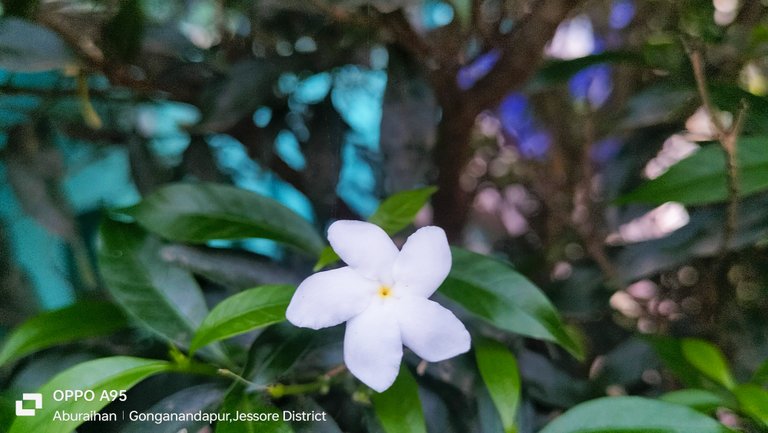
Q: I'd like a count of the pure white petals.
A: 5